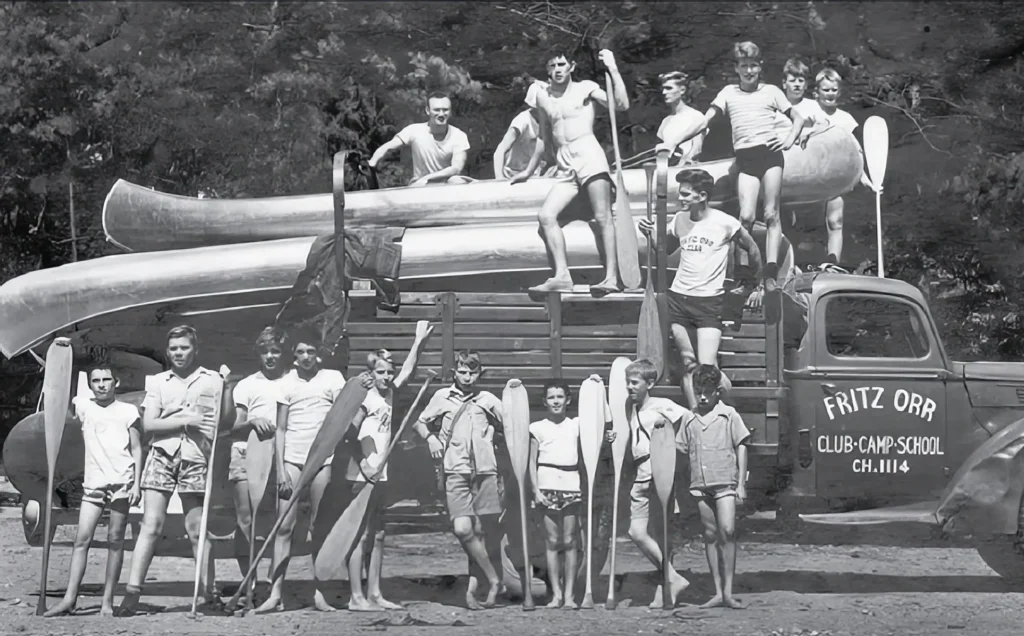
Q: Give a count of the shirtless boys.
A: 1